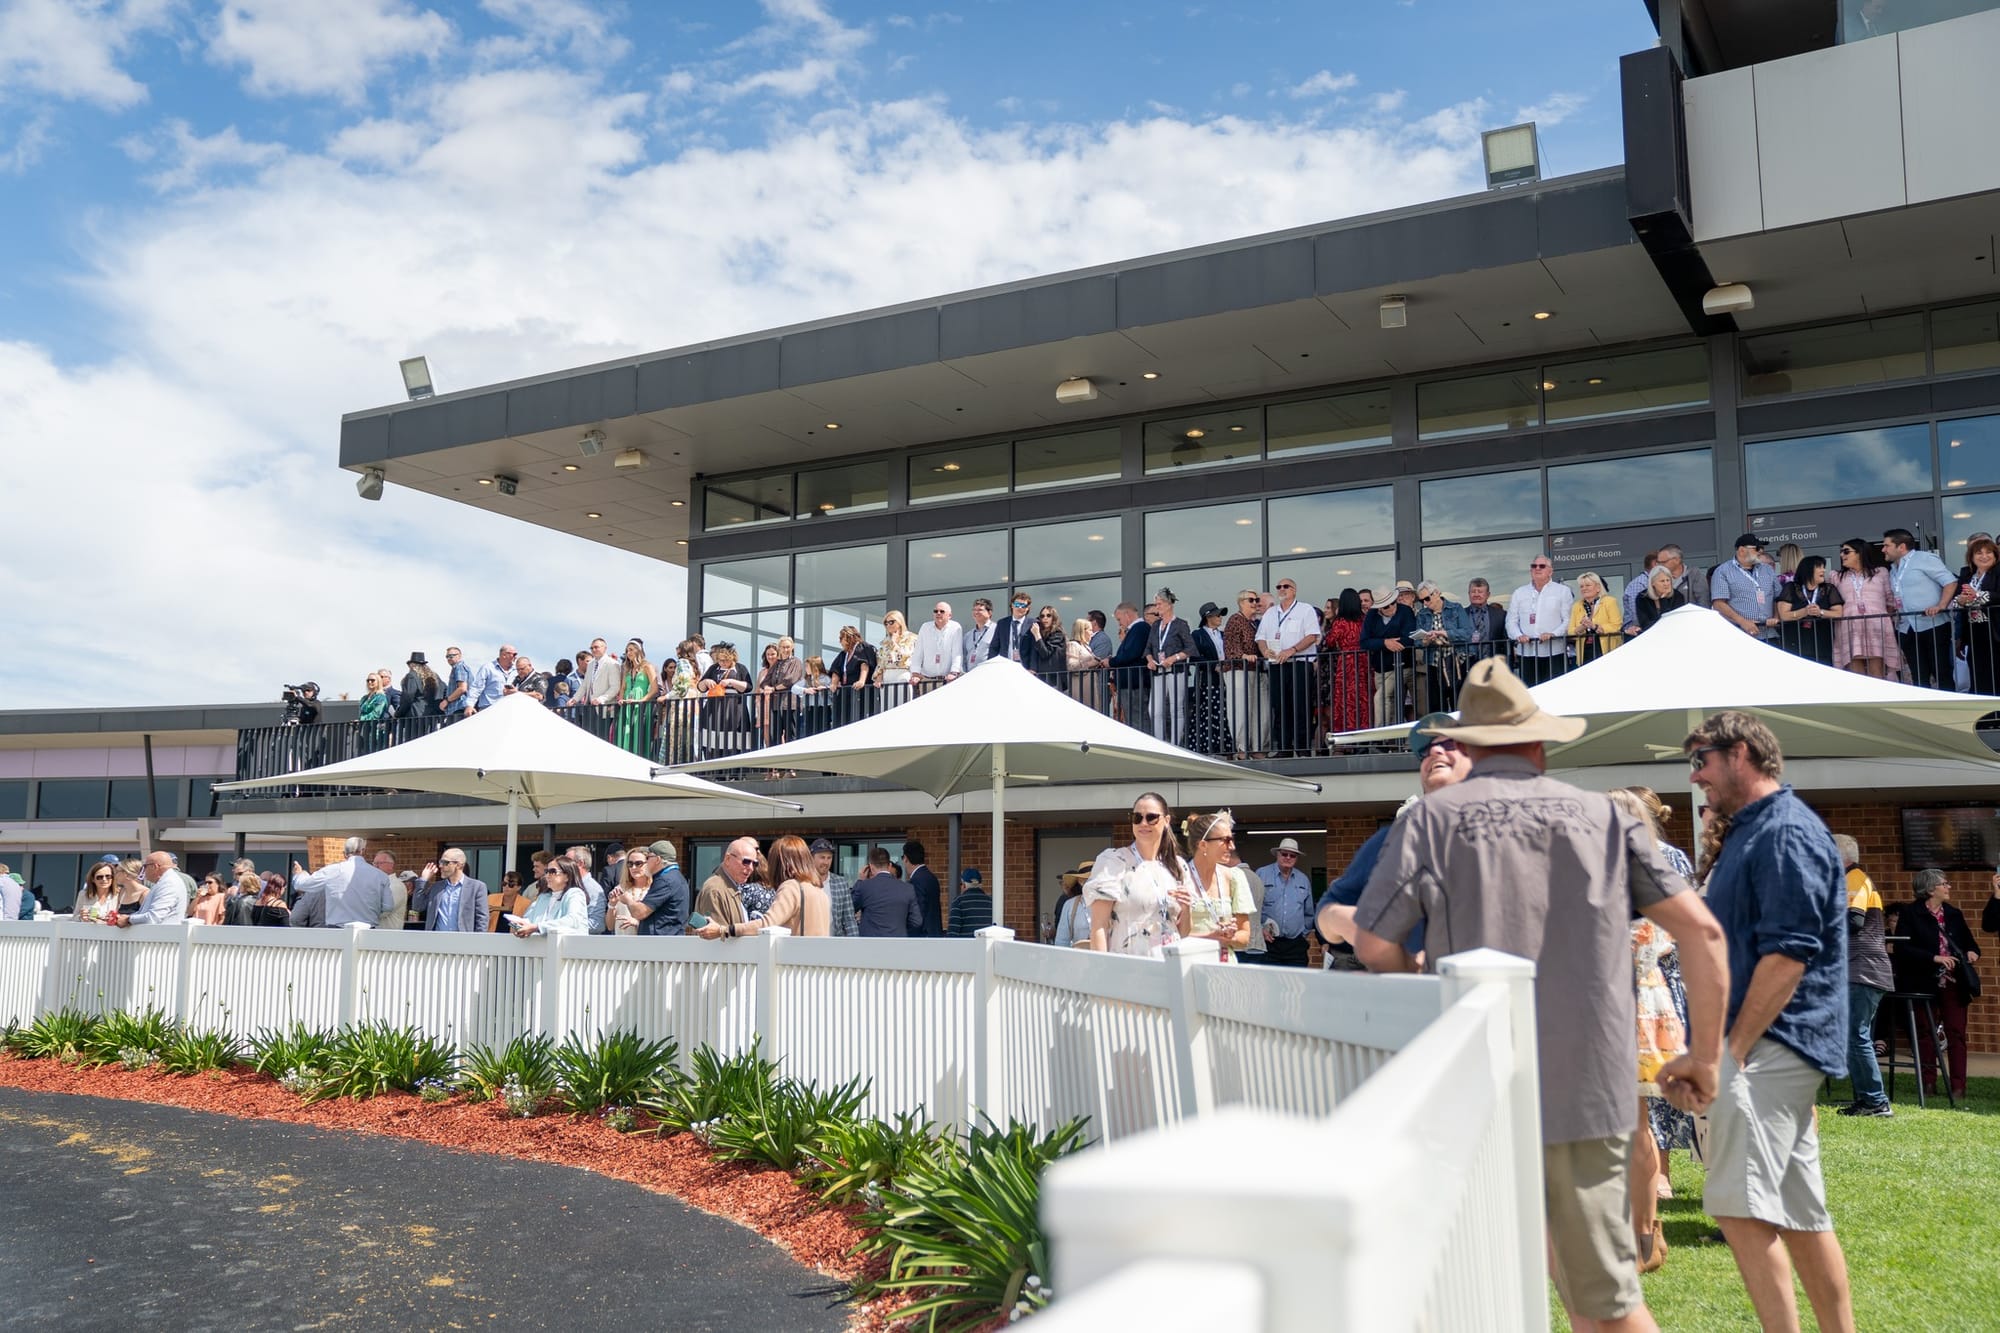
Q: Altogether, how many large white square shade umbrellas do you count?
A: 3